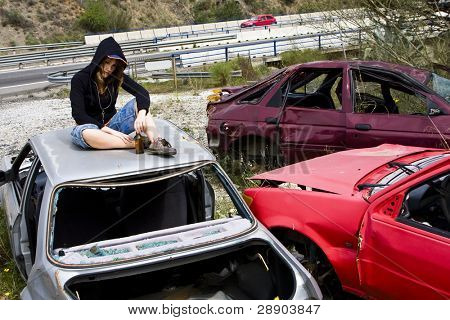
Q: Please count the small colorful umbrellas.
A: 0